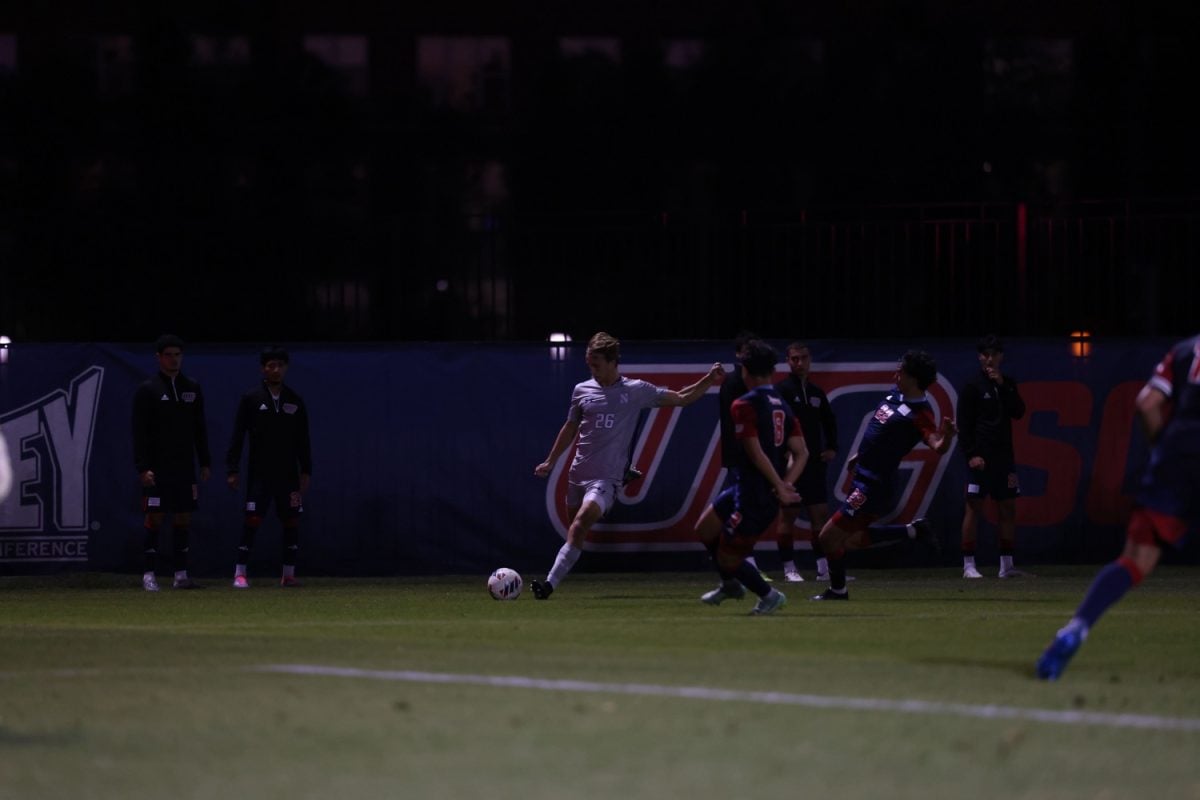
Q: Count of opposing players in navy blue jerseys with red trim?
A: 3